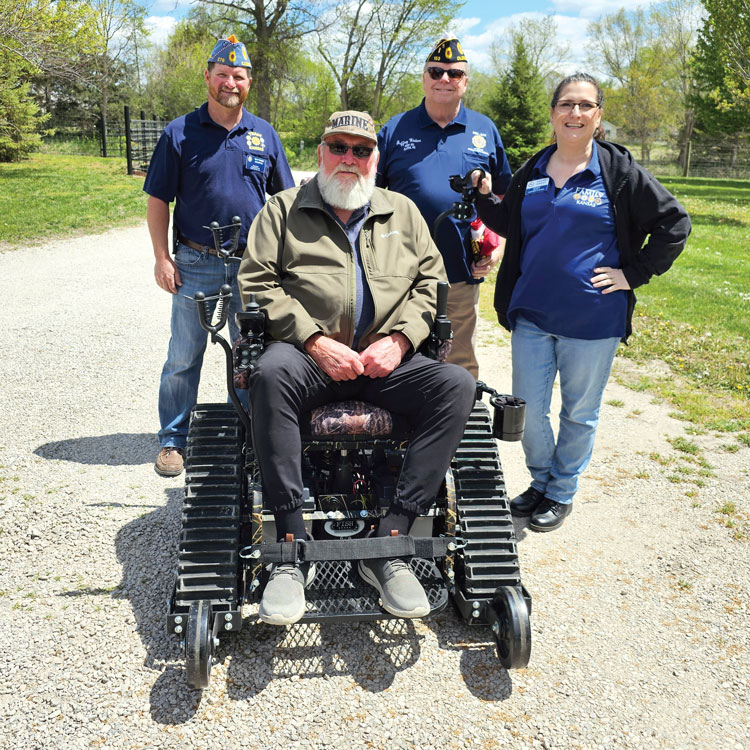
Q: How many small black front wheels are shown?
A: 2